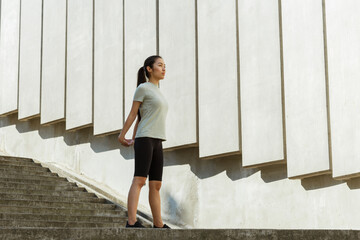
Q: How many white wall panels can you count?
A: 11